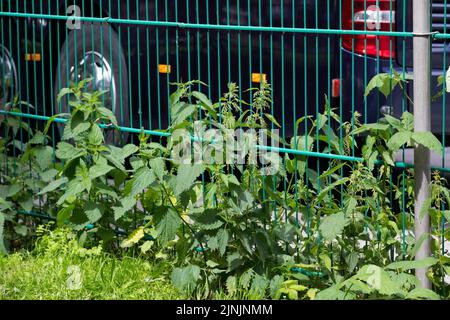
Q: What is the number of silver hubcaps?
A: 2